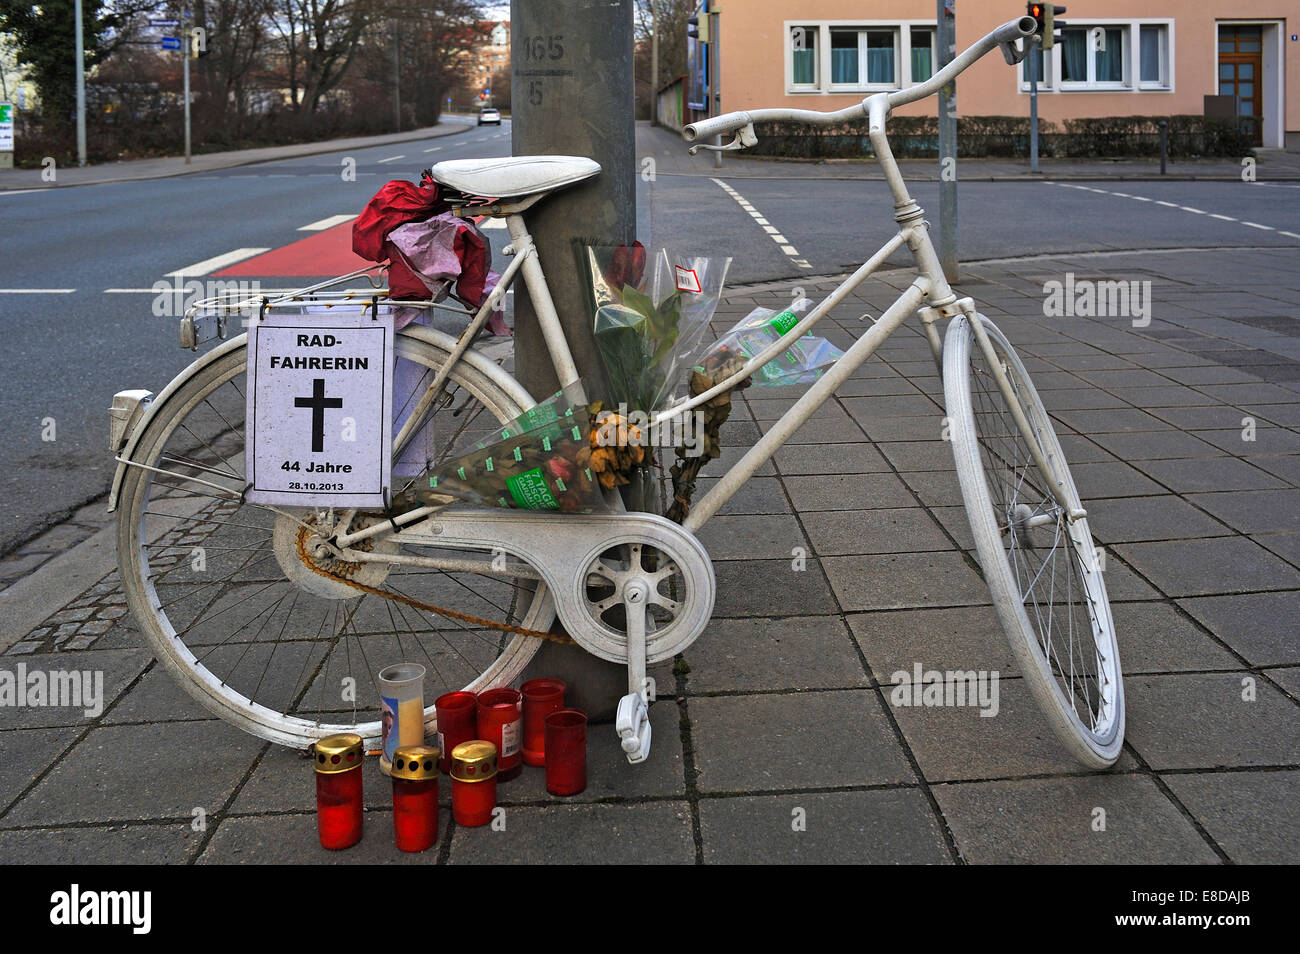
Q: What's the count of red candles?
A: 7